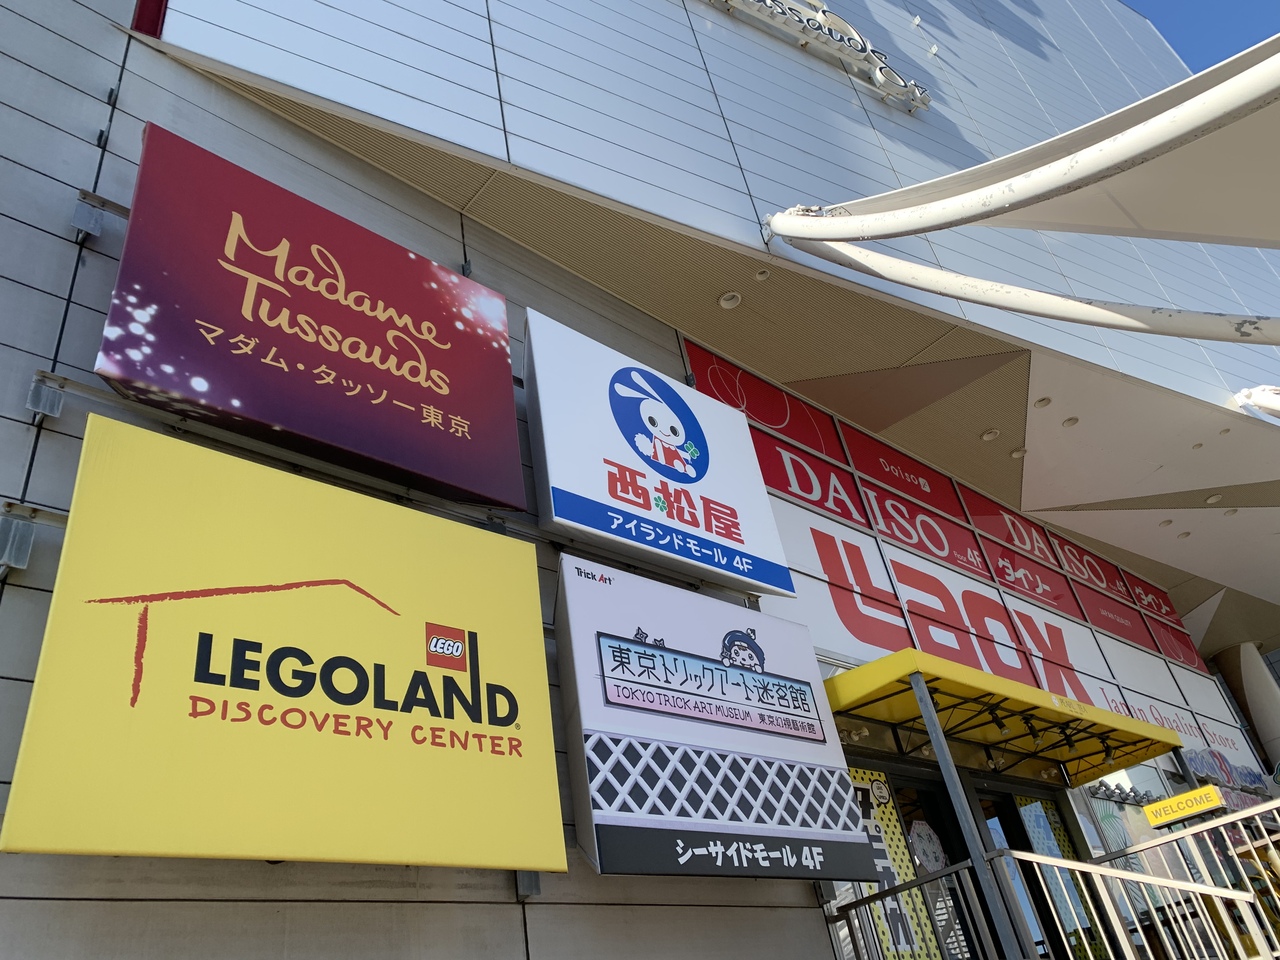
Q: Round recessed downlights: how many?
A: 12